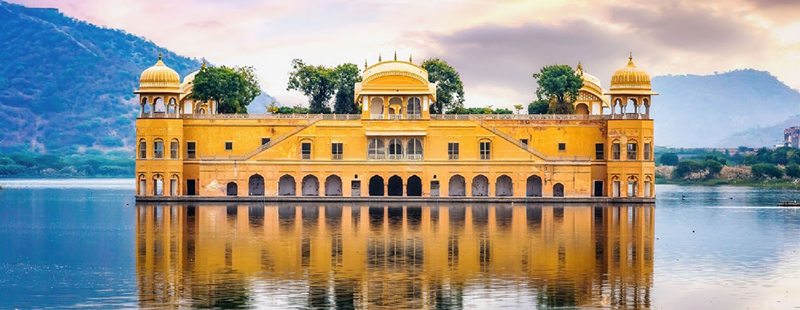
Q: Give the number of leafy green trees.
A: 5